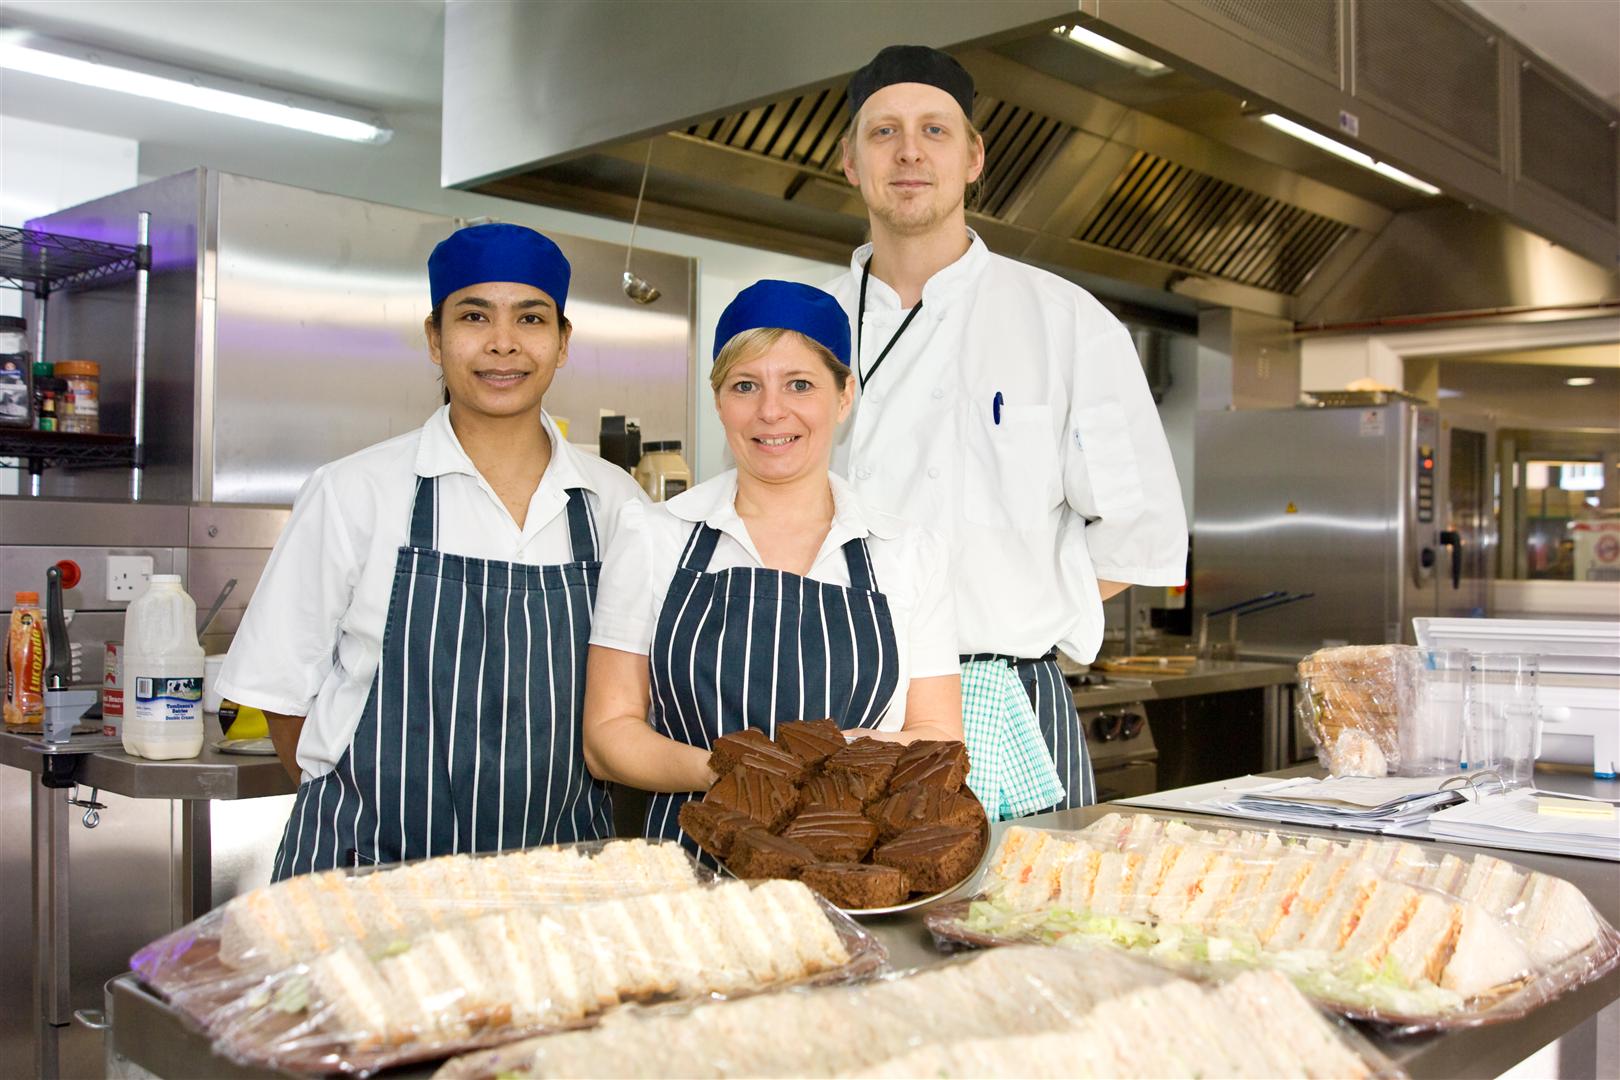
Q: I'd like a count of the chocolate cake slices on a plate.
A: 12